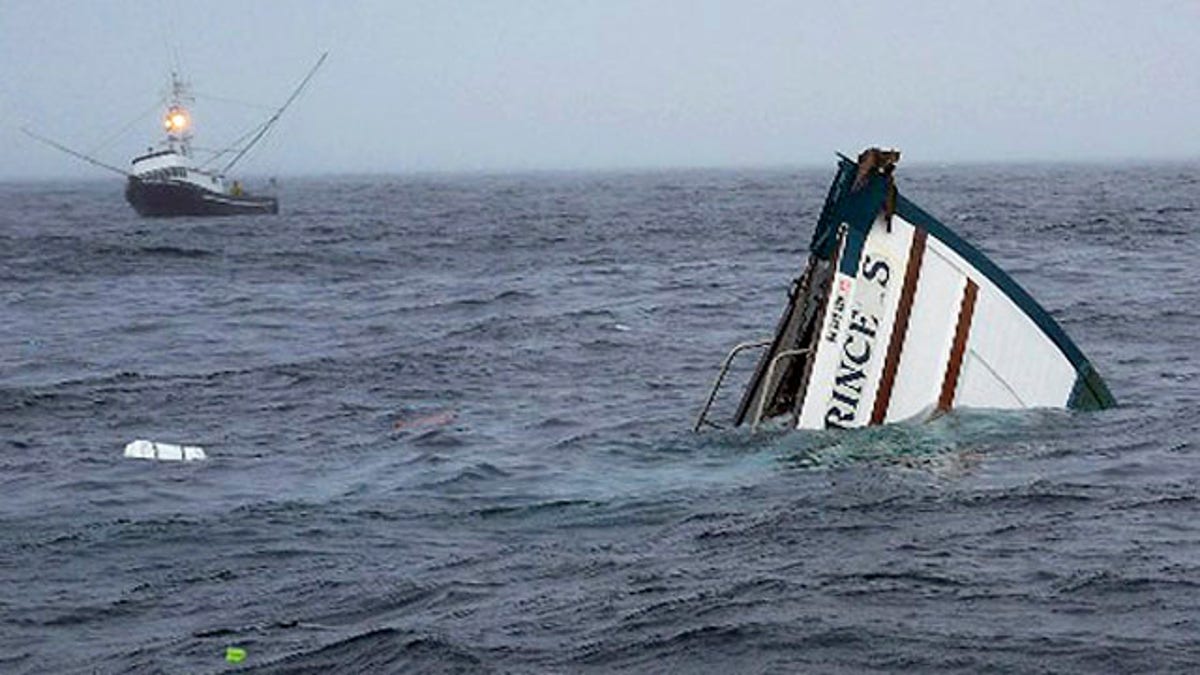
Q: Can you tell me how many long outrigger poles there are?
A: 2